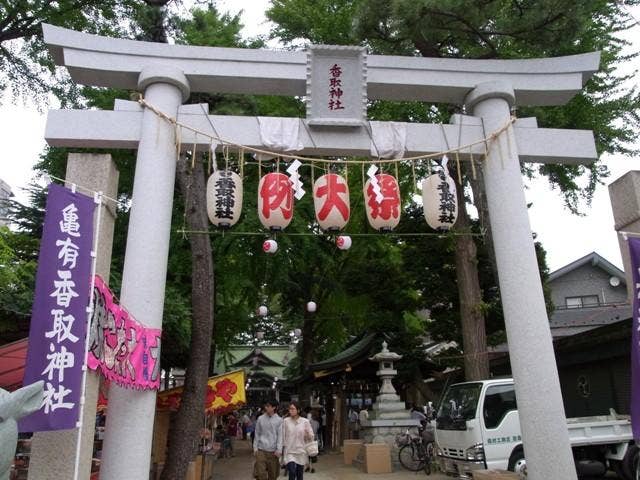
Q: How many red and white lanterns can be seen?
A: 5